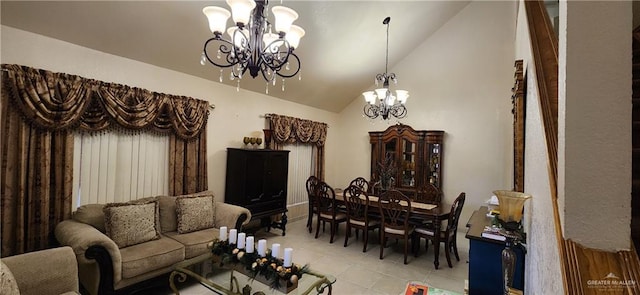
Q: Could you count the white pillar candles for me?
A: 7